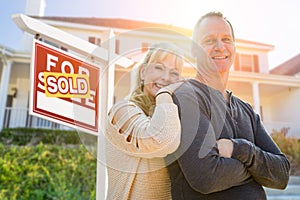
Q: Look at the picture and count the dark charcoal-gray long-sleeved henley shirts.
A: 1